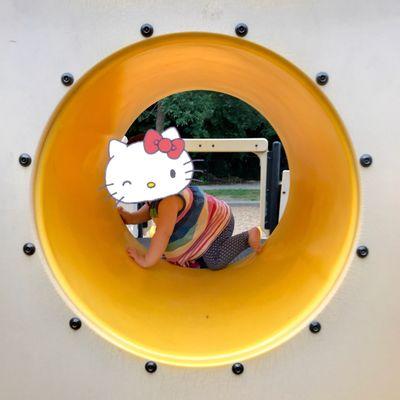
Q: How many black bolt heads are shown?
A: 12